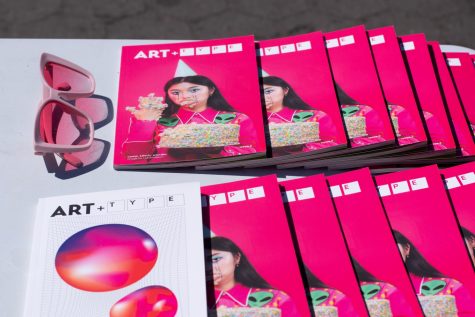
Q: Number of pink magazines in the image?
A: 13